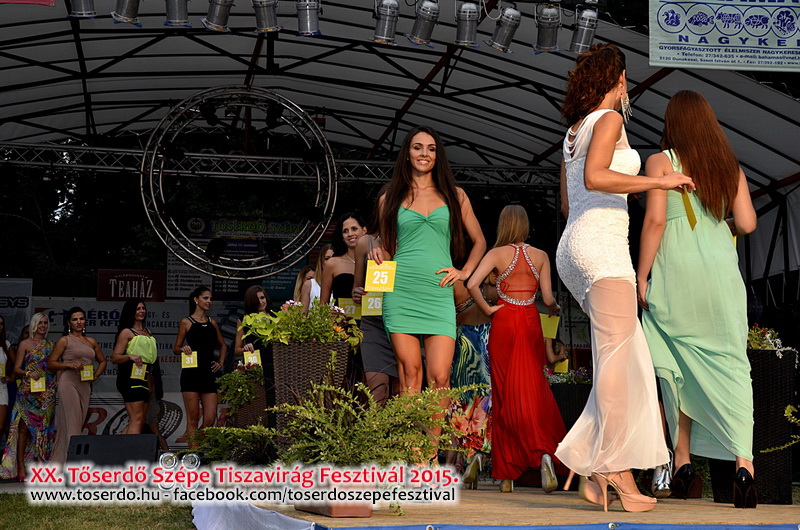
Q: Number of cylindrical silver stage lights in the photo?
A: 12